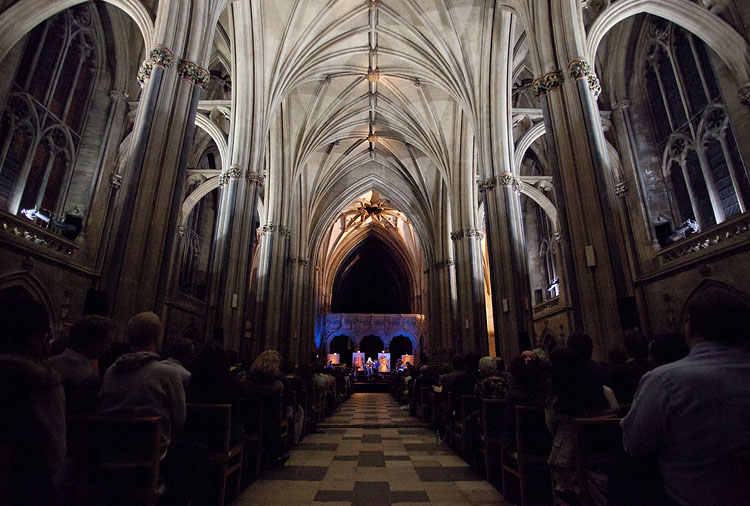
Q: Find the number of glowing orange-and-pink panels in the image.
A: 4